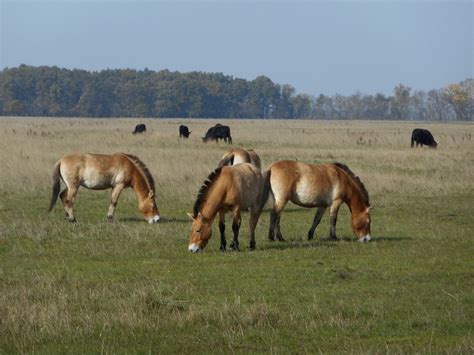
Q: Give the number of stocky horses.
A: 4